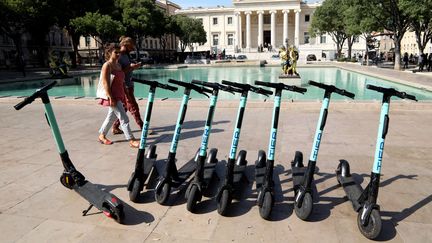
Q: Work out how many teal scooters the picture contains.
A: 8